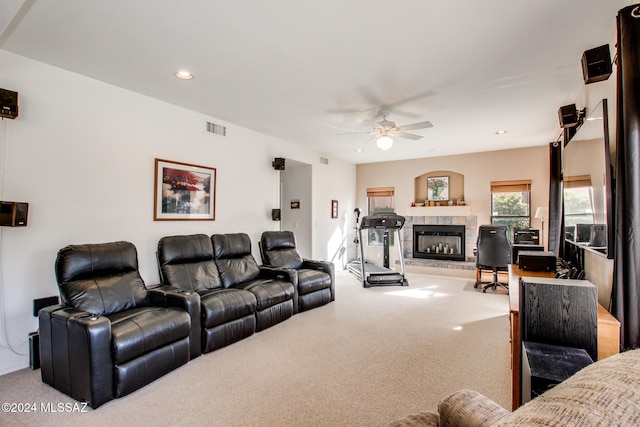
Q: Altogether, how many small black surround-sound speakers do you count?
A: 6